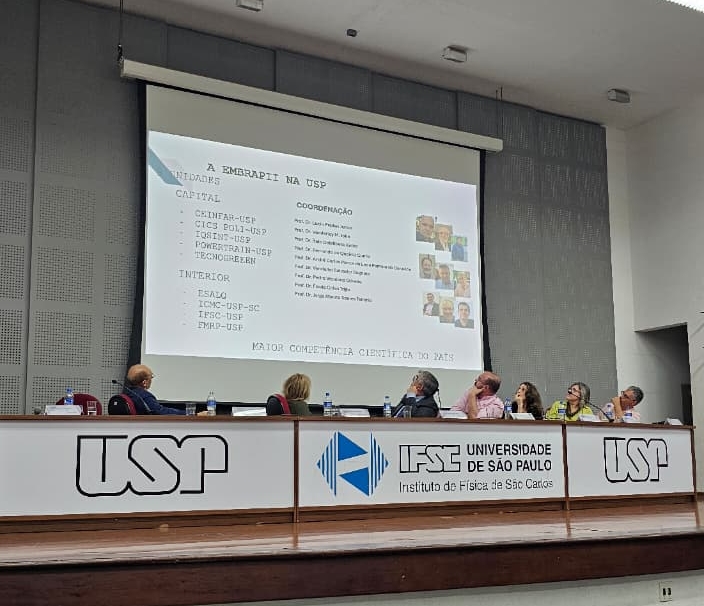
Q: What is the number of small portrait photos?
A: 9